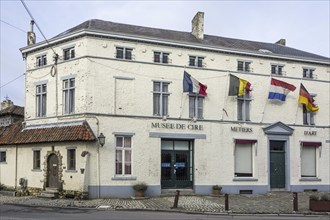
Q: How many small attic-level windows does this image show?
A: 8